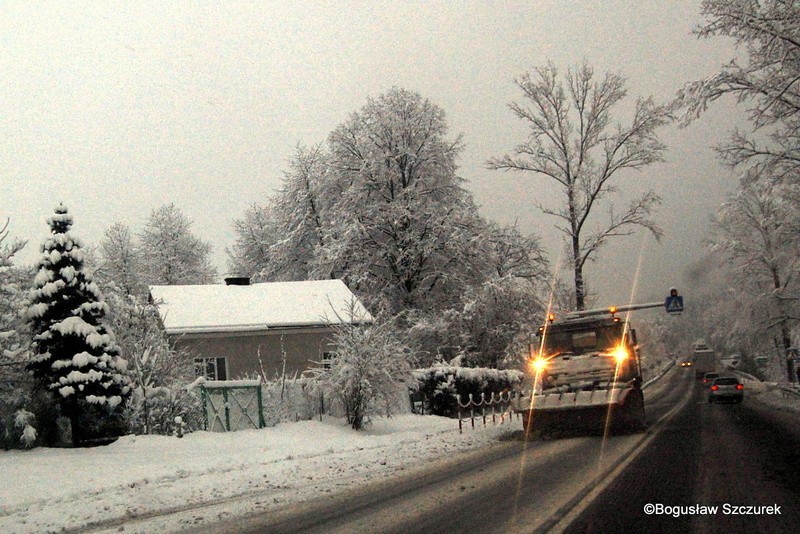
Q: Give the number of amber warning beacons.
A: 2